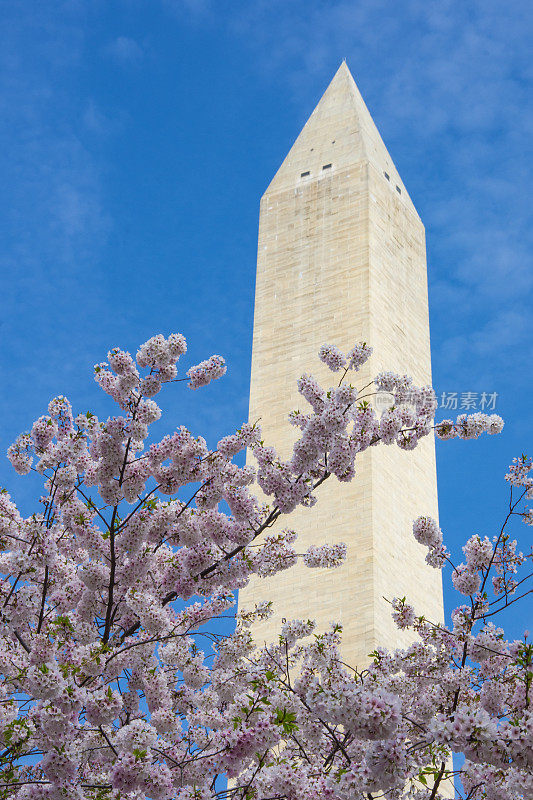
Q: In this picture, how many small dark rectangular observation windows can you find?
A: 4